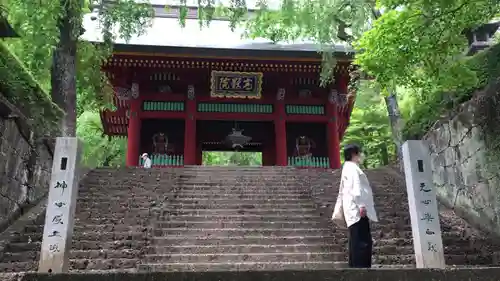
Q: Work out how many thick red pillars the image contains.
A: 4